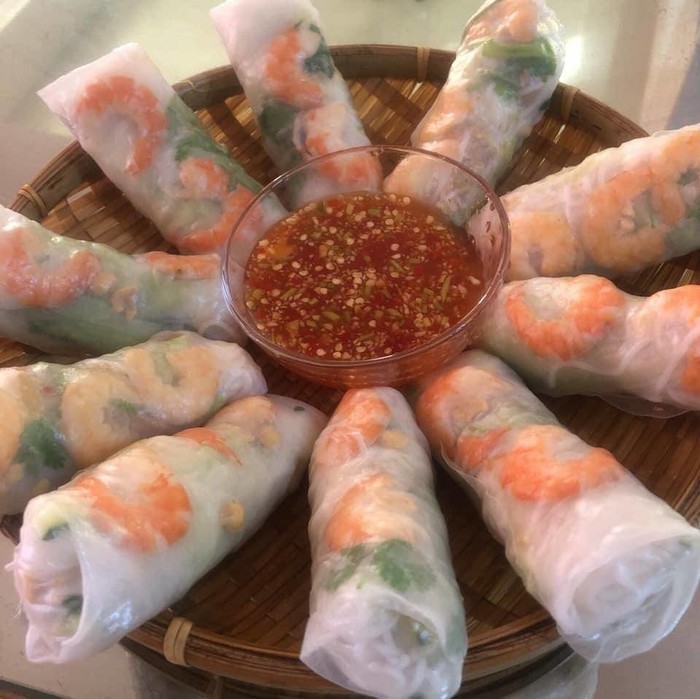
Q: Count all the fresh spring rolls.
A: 10